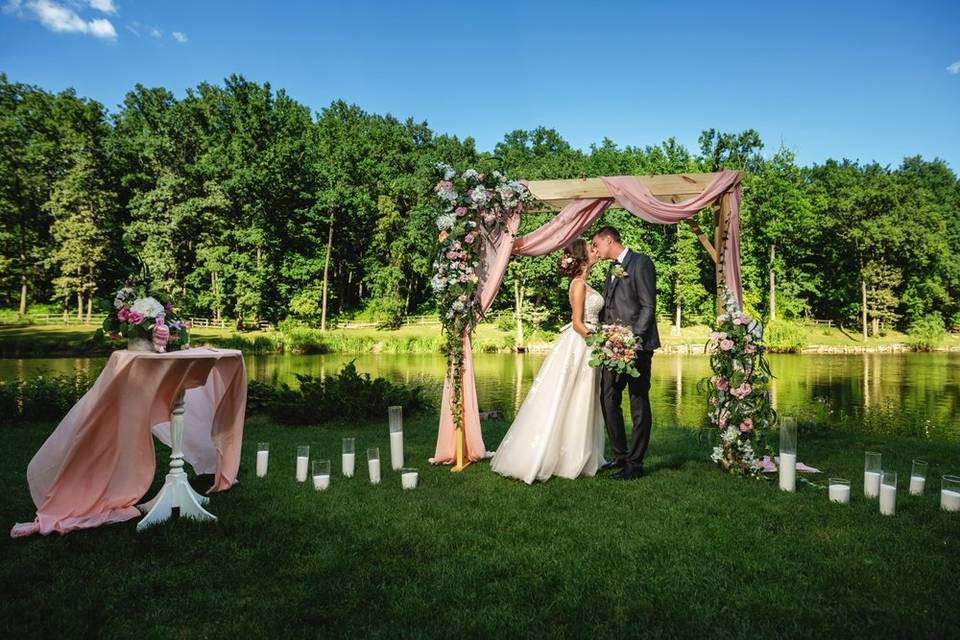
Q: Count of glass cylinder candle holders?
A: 13